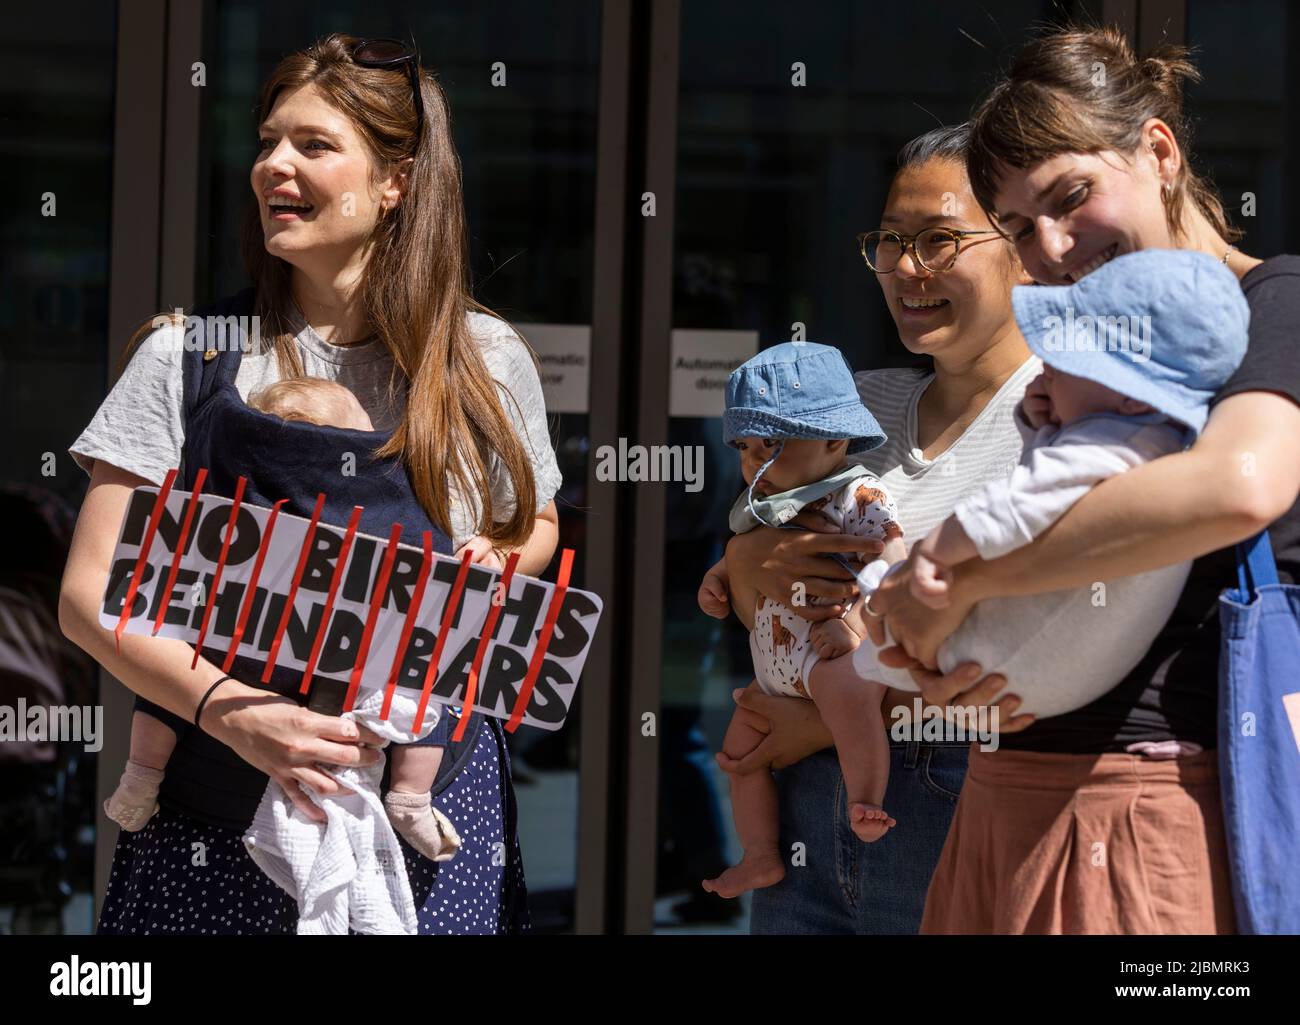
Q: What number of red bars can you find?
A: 11